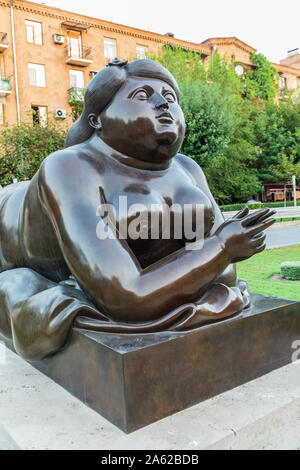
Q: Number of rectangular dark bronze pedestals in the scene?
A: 1